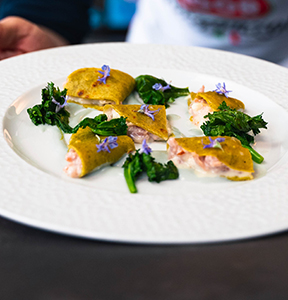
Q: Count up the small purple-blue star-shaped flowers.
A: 8